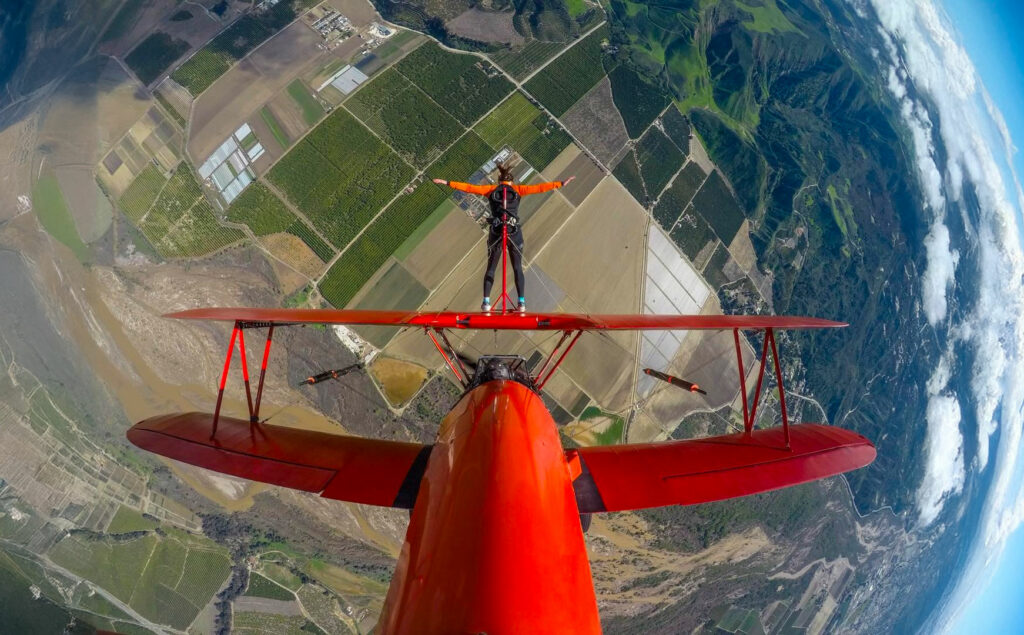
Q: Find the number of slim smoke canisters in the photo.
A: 2